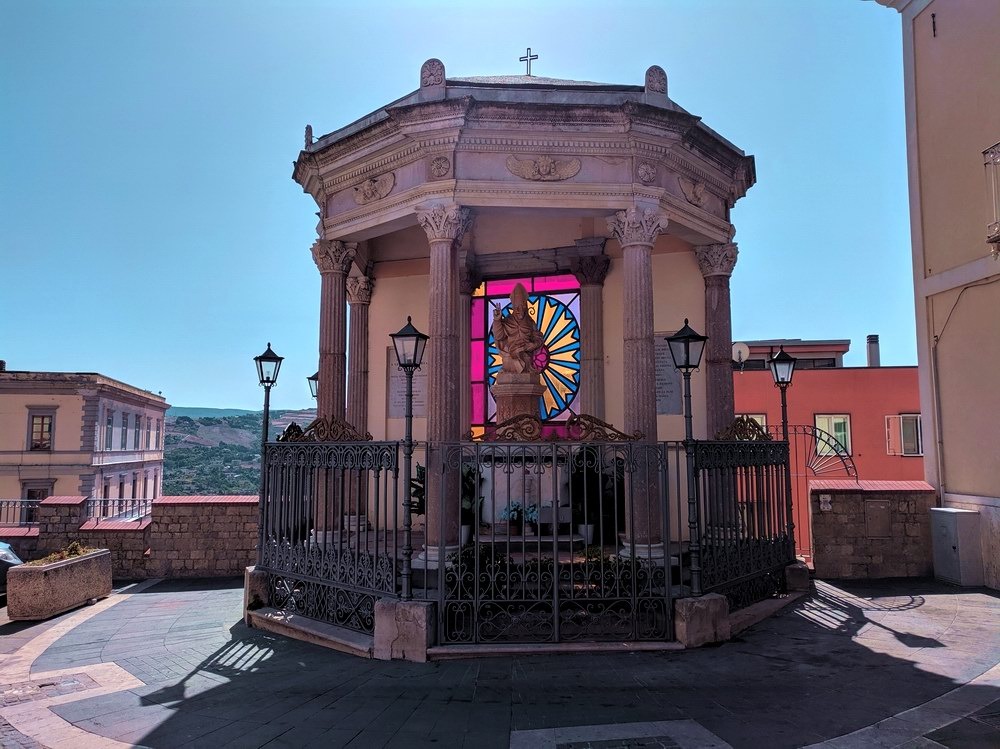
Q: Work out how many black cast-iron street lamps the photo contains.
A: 5